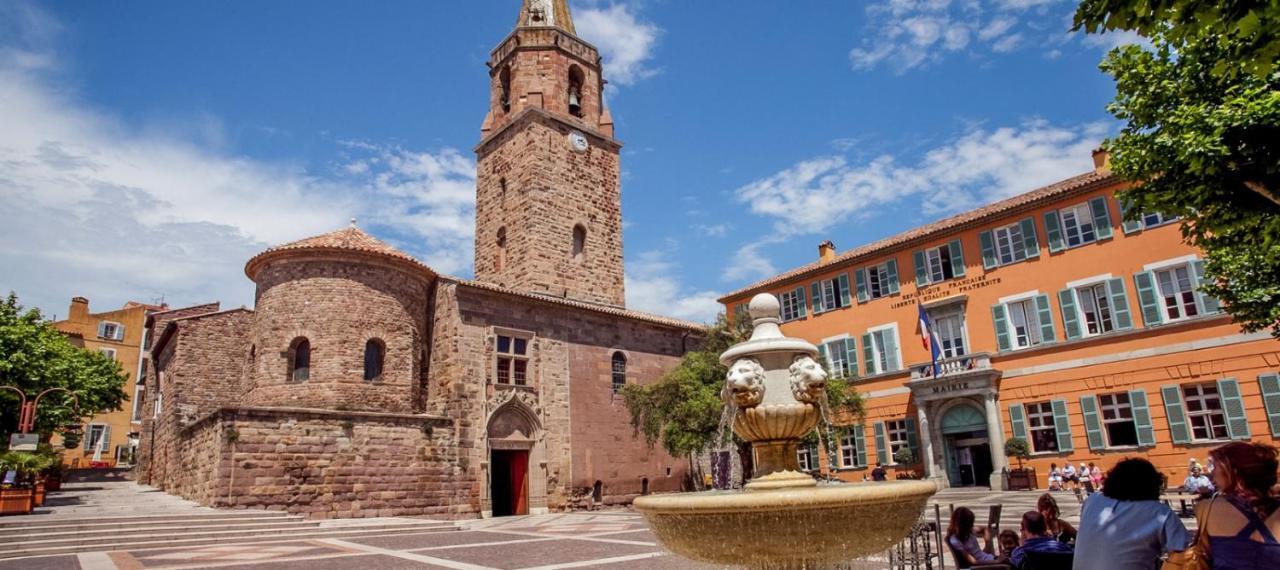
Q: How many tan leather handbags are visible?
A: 1